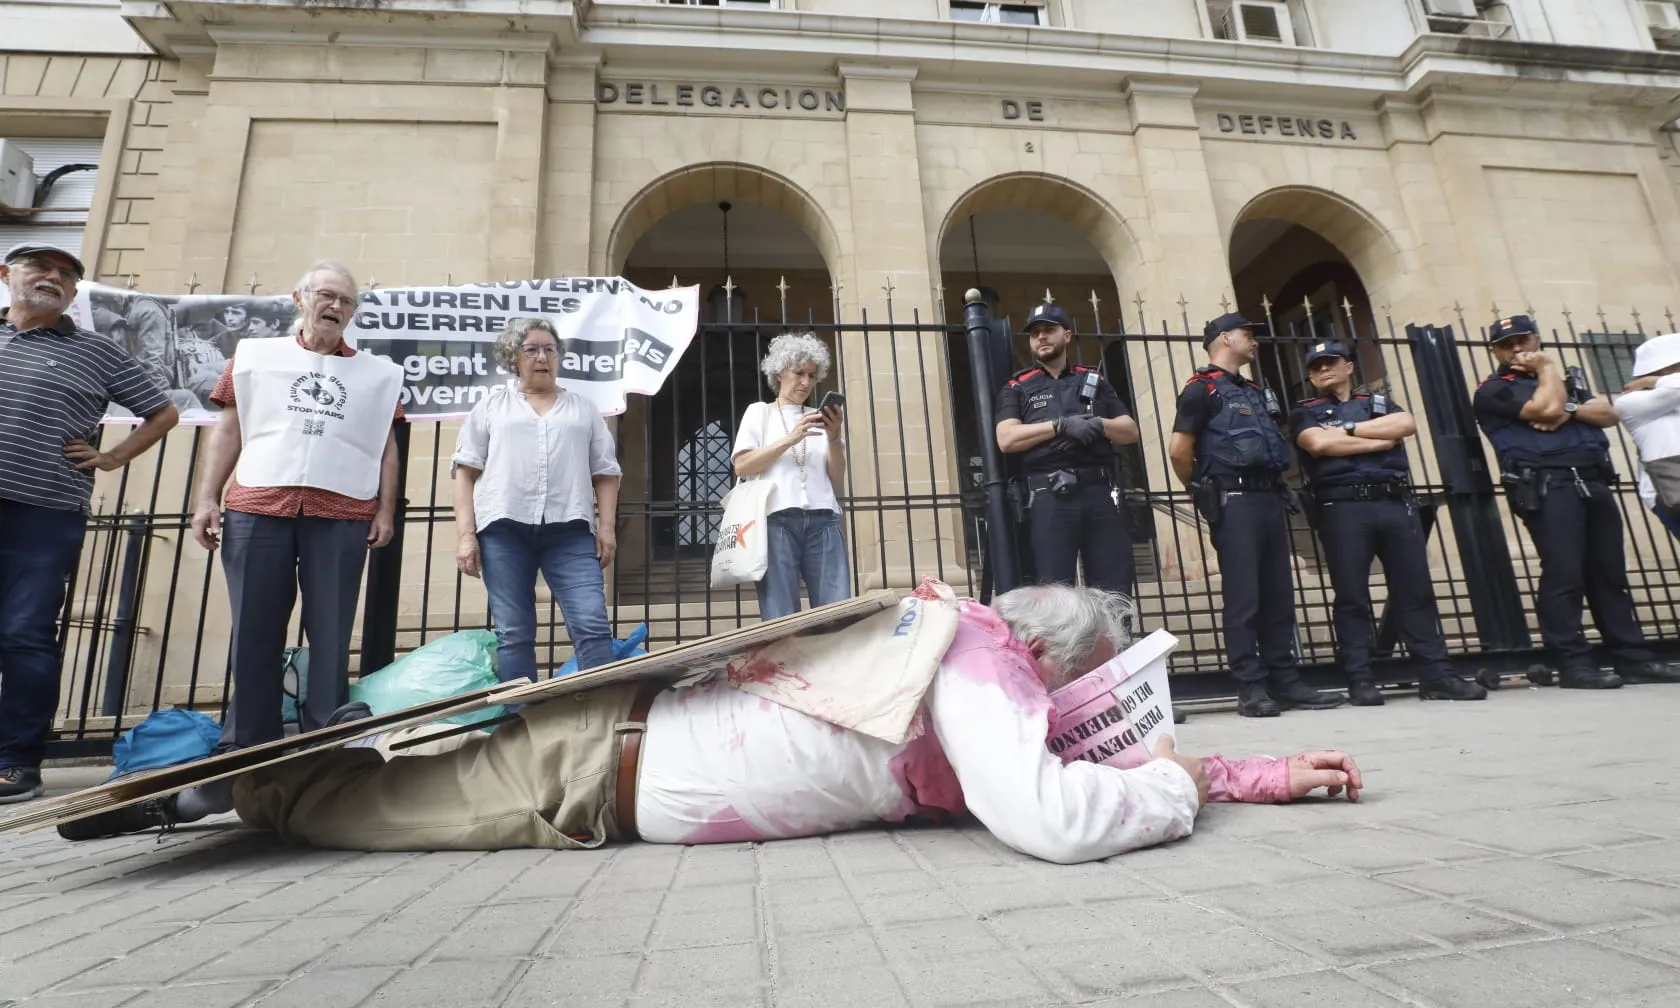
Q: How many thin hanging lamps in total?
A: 2